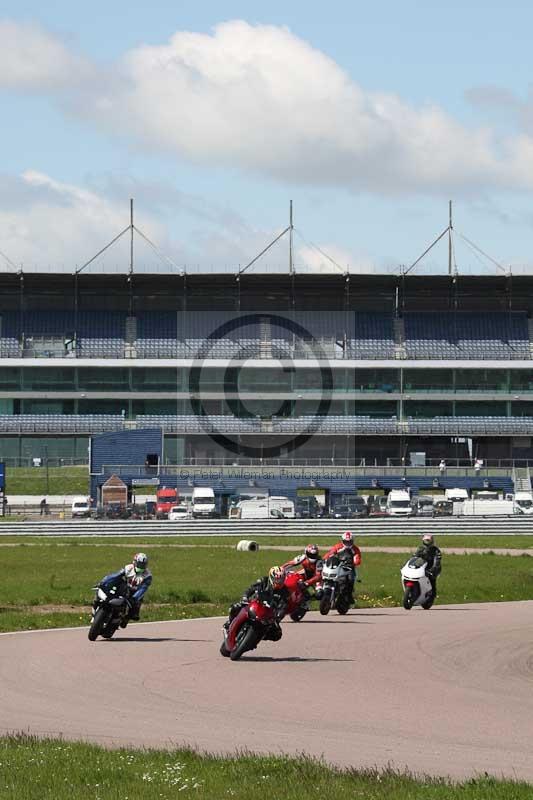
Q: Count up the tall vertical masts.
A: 3